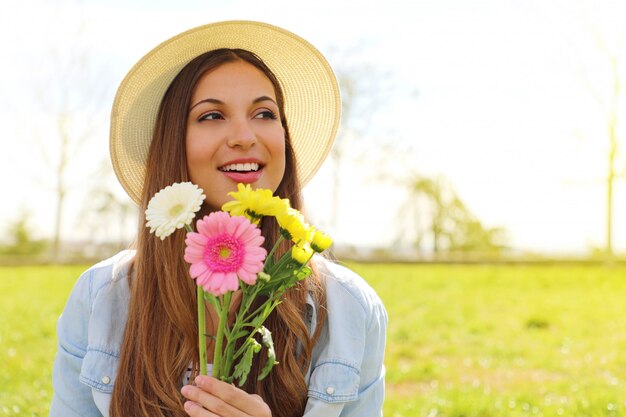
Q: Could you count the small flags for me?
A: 0